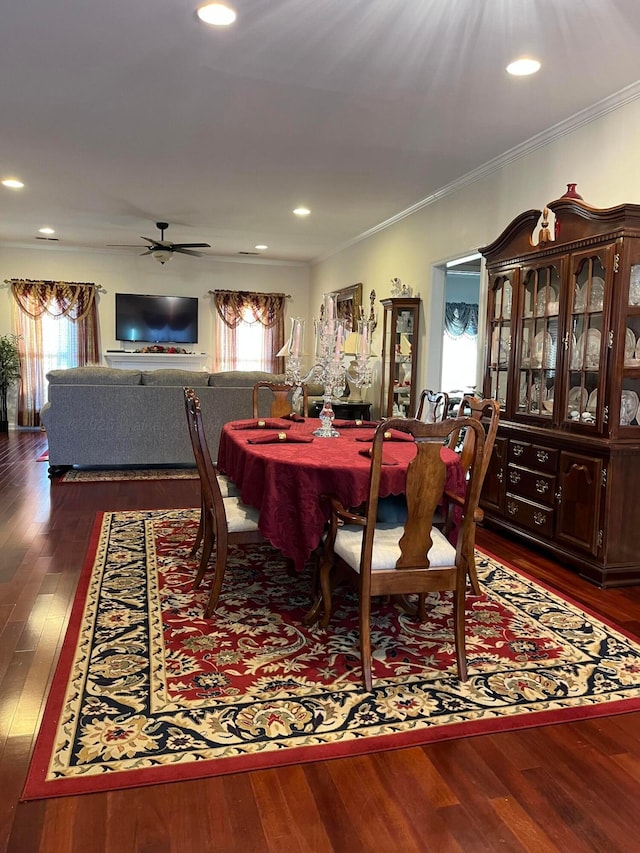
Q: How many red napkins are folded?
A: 6